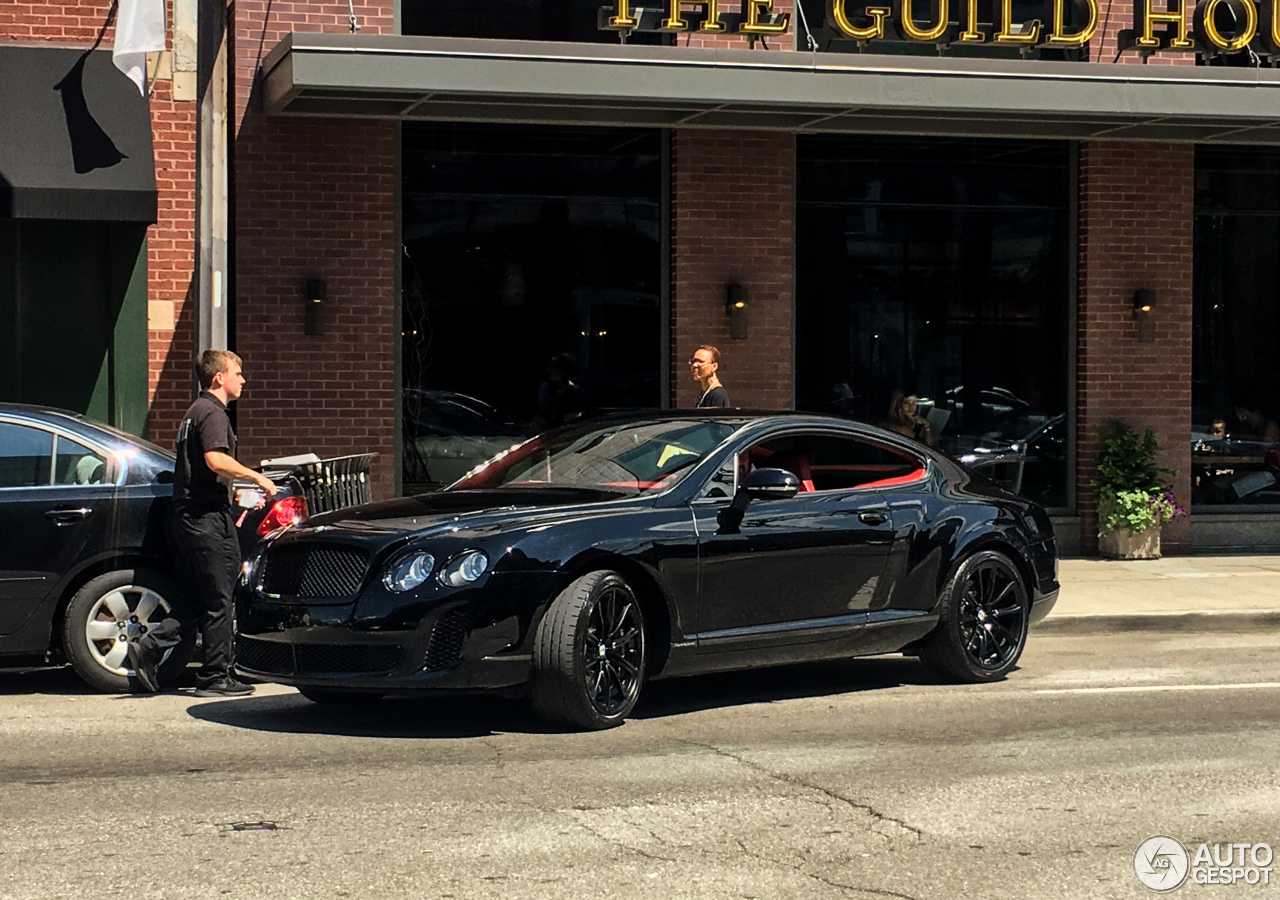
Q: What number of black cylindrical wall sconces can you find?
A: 3